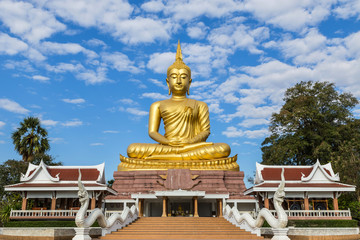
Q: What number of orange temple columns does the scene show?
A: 10